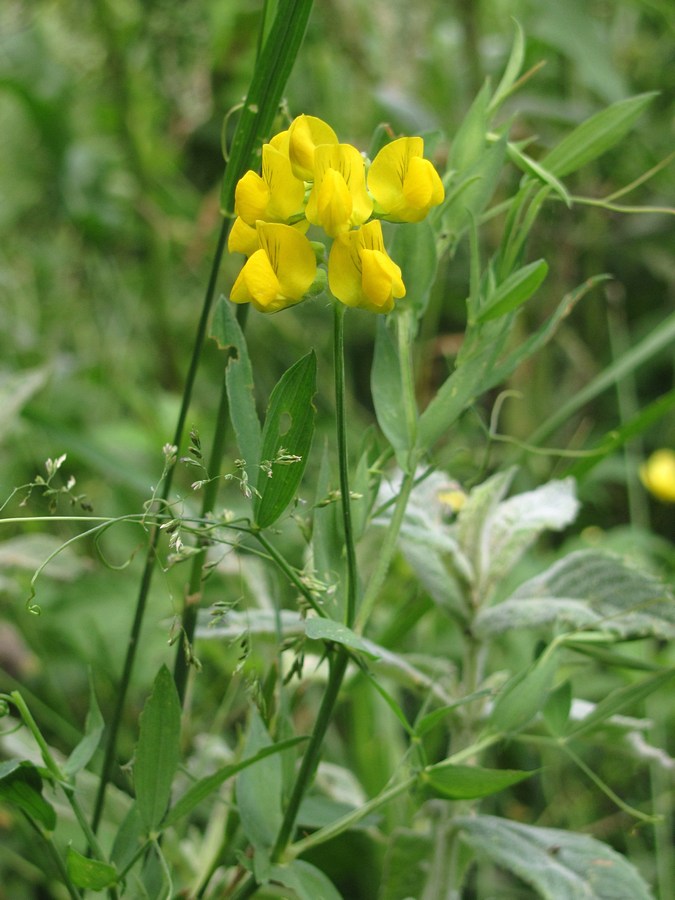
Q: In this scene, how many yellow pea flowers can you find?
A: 7